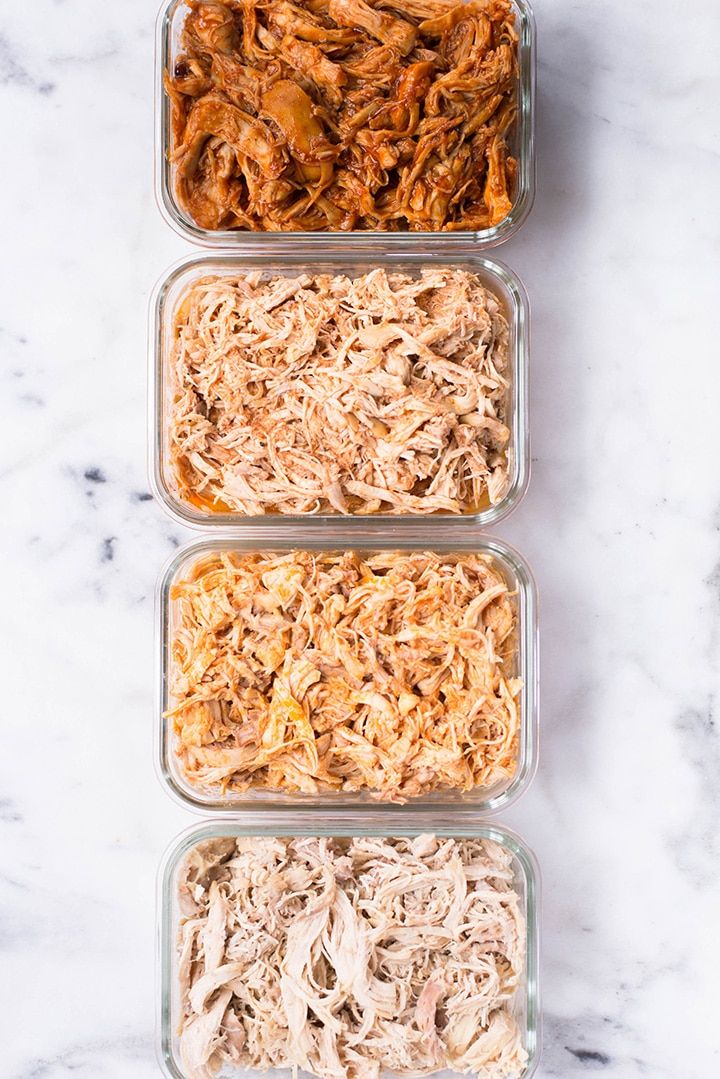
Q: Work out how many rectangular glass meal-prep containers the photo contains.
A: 4